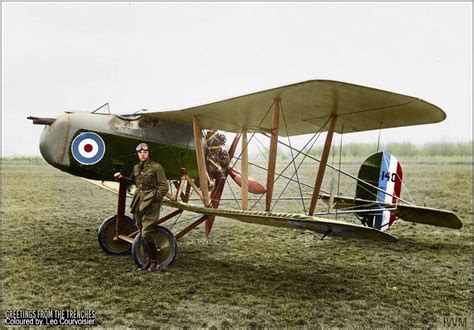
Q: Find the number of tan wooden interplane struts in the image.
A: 4